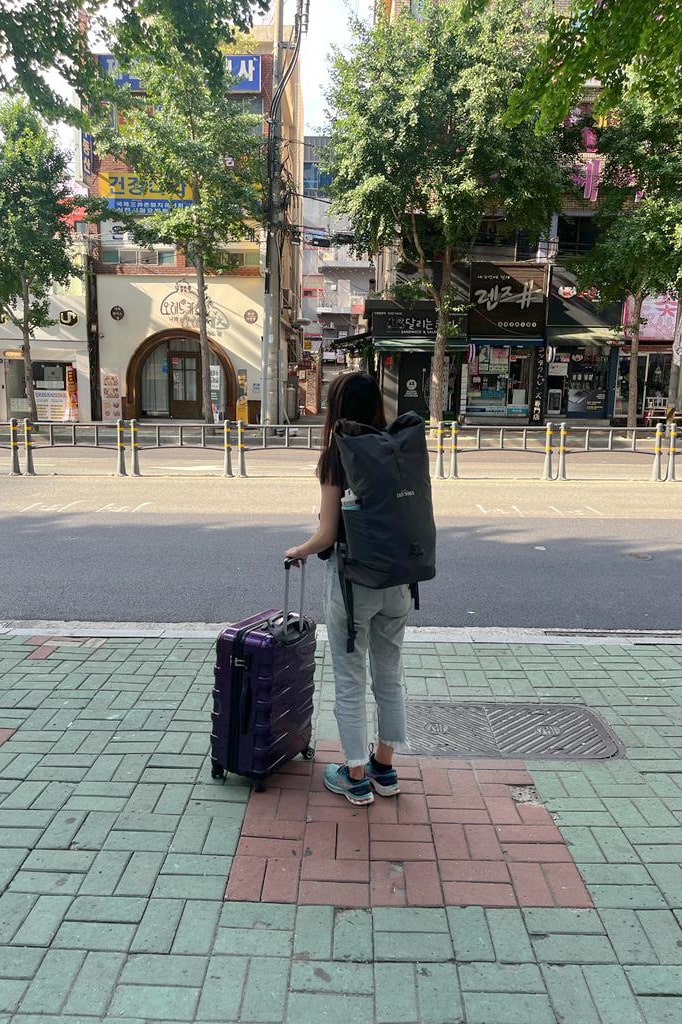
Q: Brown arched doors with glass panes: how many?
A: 1